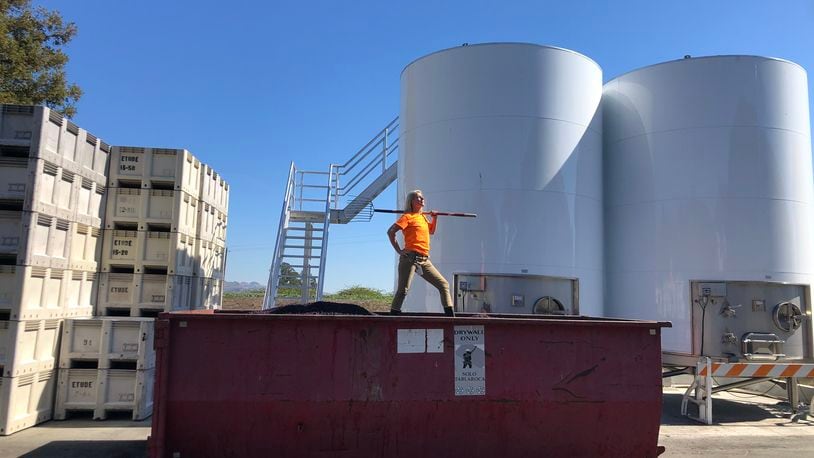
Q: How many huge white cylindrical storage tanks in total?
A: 2